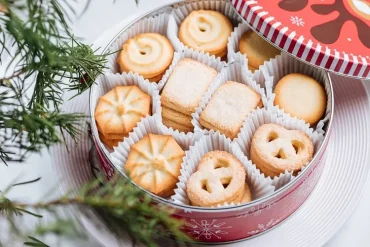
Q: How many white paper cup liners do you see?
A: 10